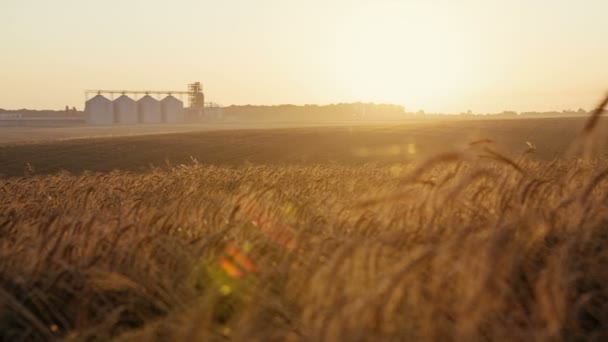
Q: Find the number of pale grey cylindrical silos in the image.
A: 4